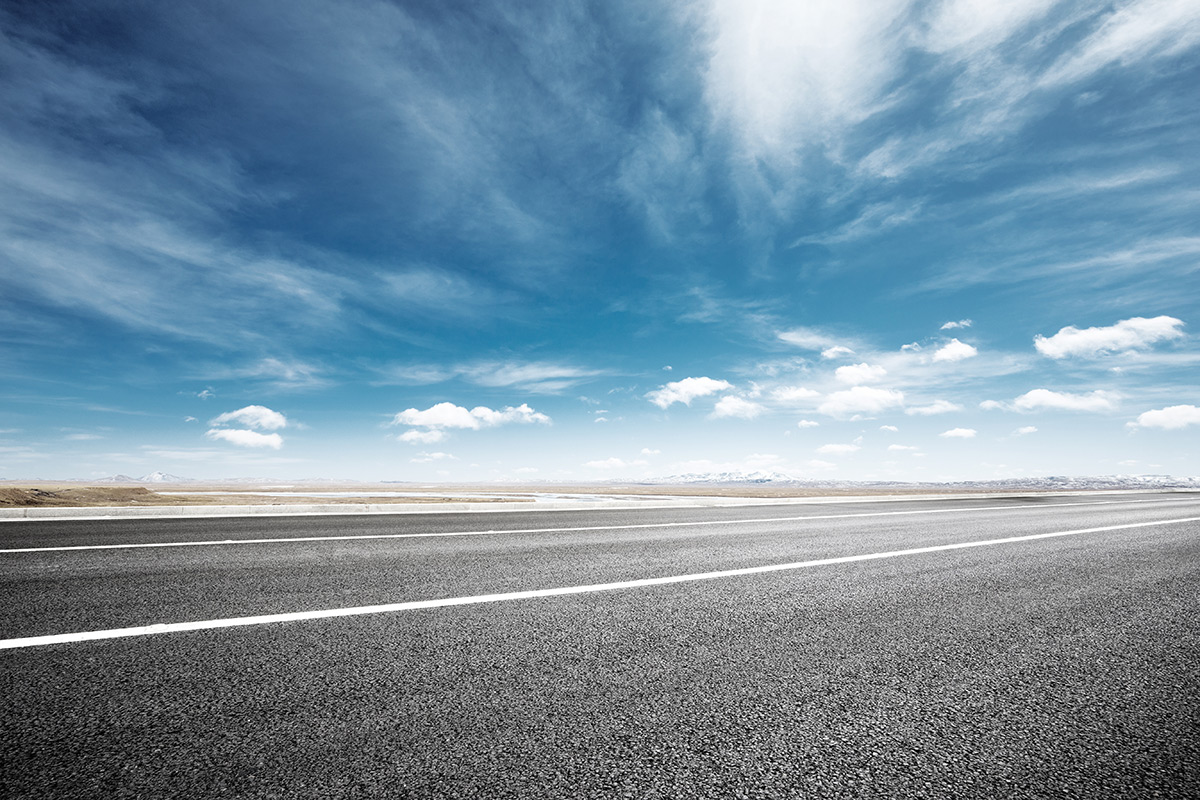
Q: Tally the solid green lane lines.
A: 0